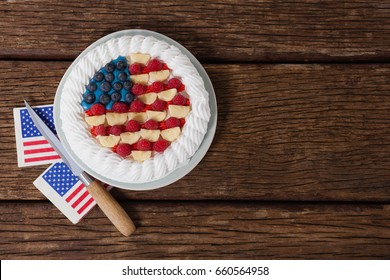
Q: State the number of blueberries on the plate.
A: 13